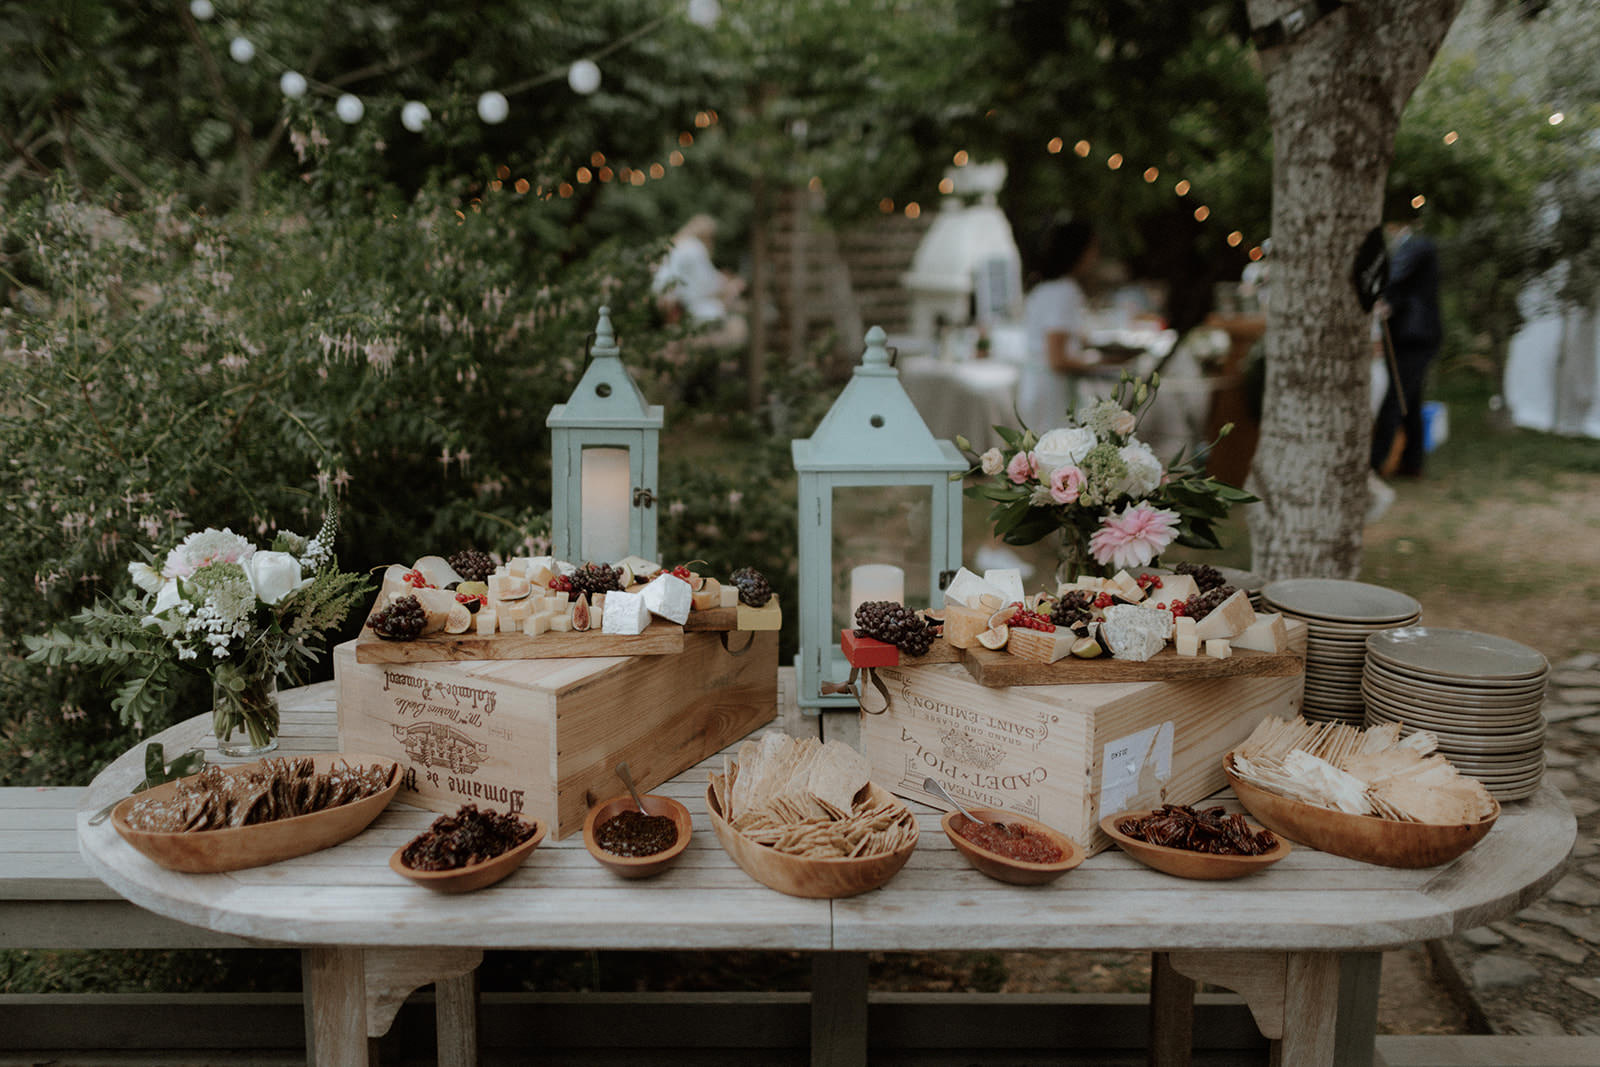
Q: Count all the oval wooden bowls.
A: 7